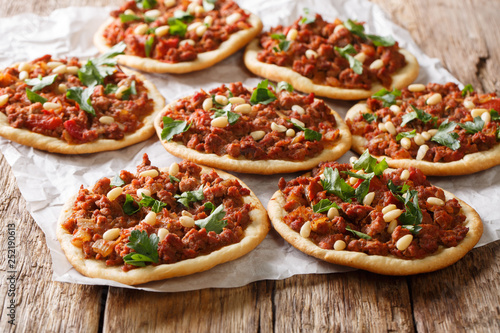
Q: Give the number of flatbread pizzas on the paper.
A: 7